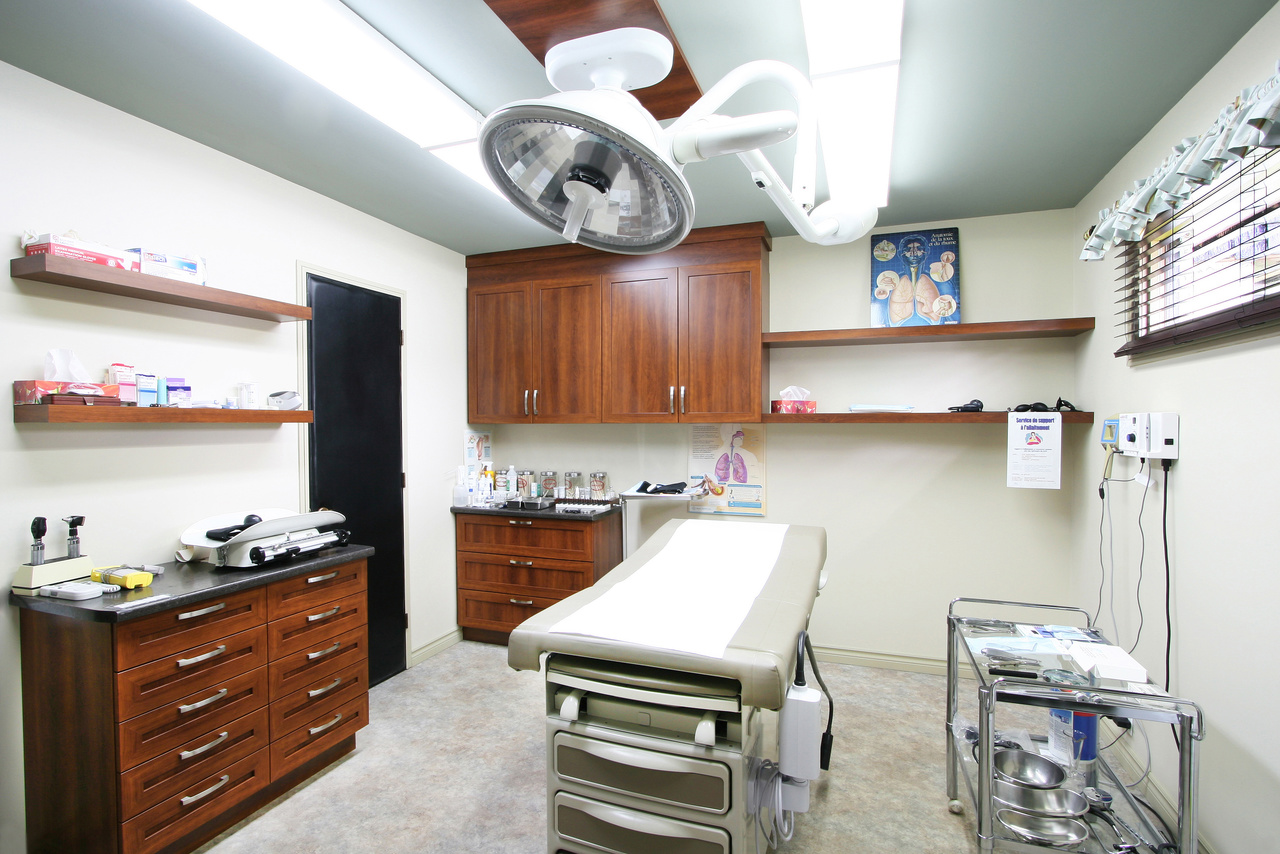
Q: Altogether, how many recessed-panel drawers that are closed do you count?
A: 13